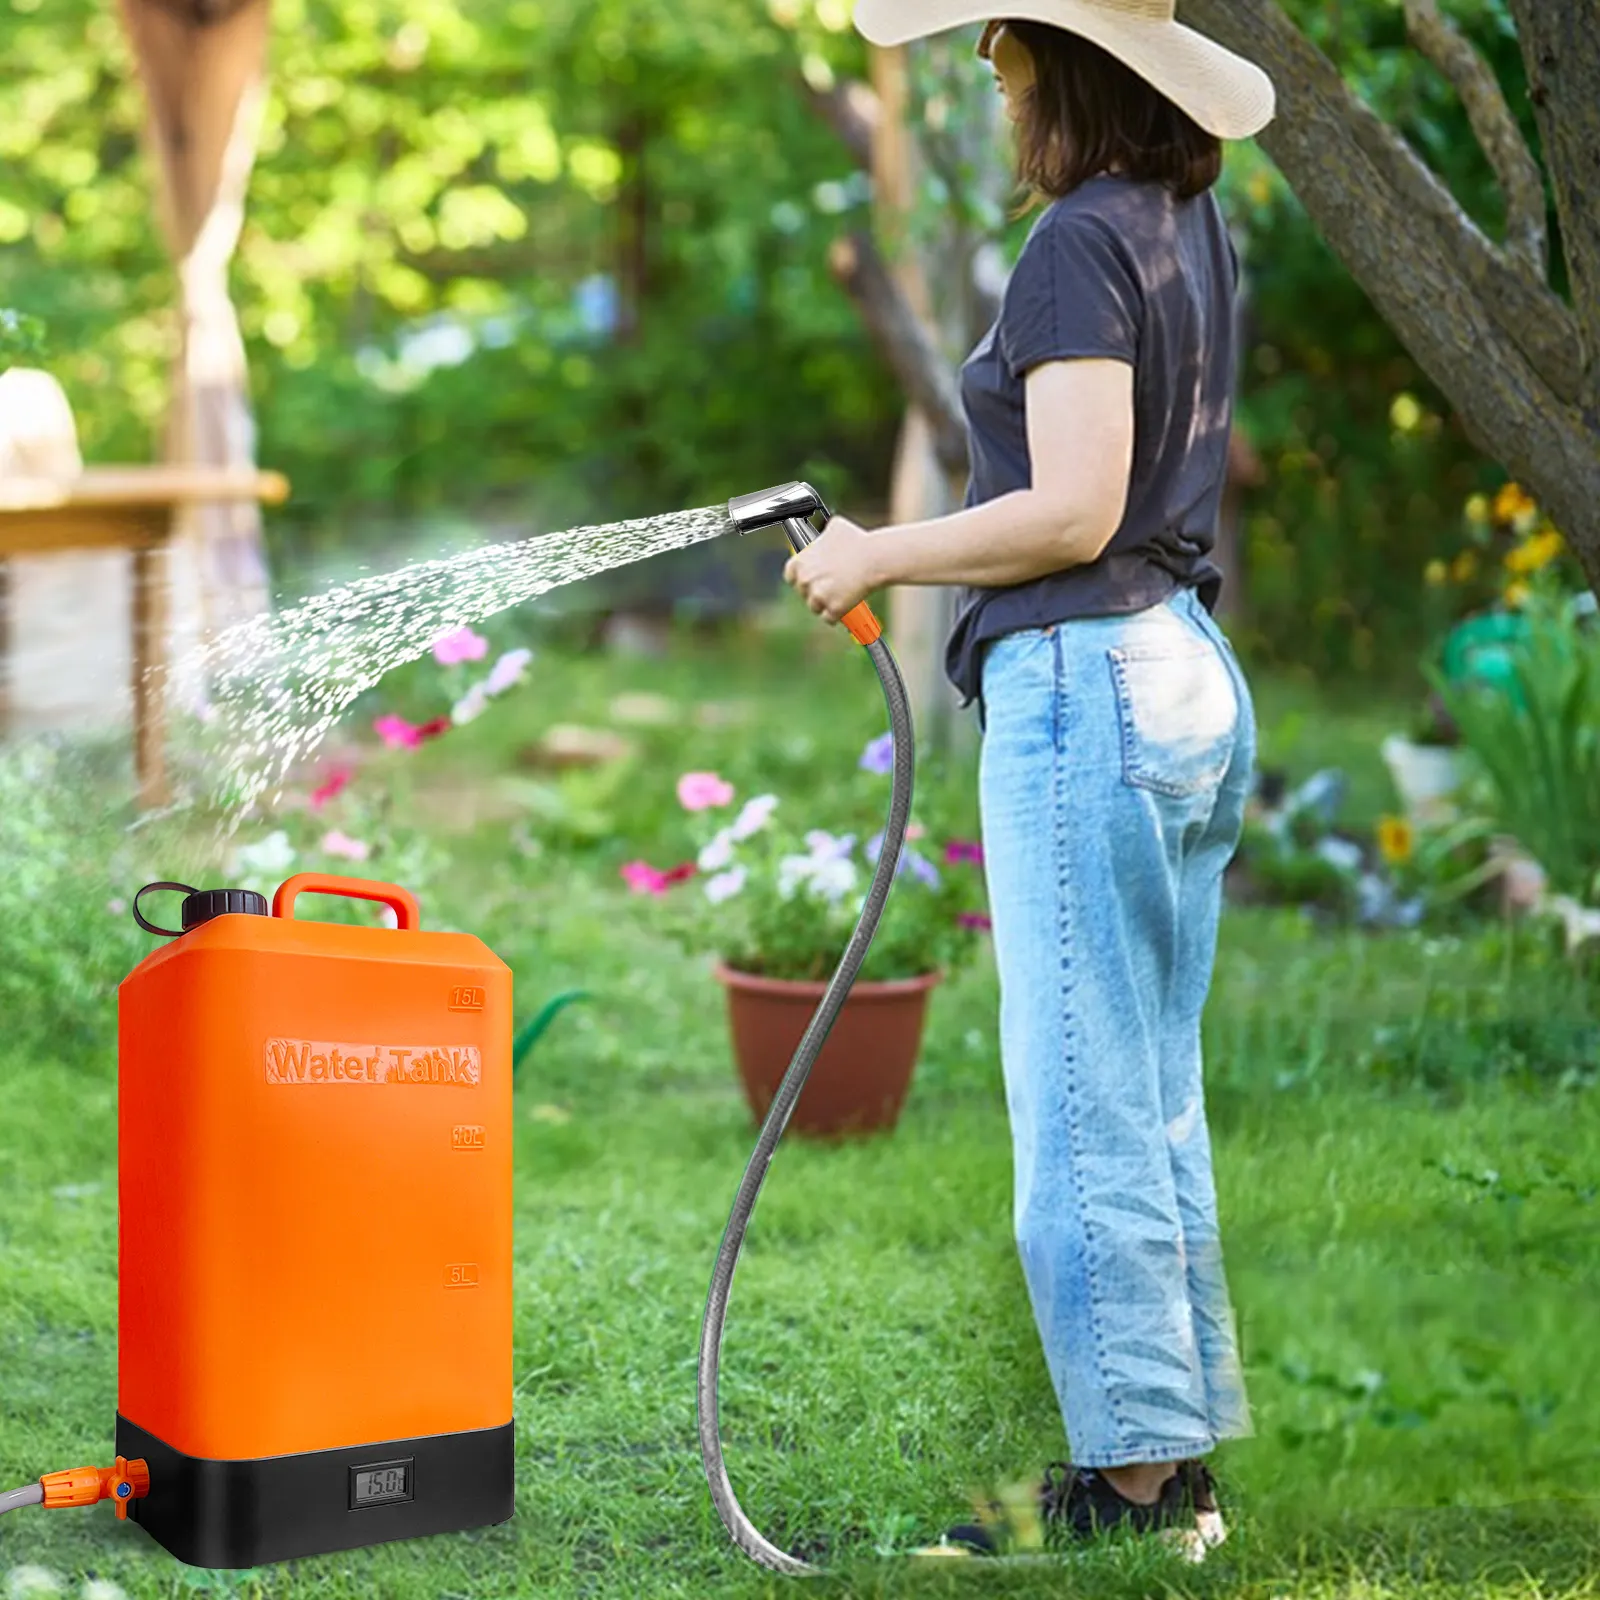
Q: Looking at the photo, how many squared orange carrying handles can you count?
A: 1